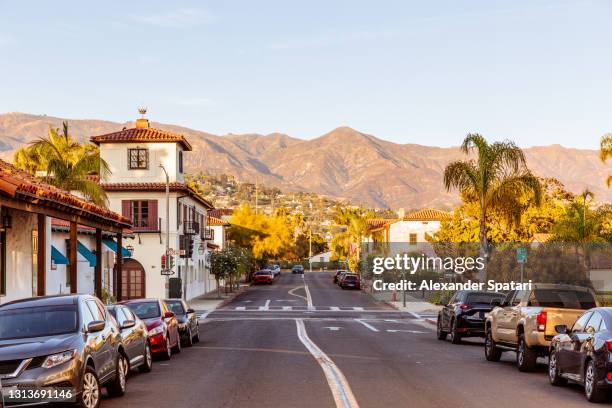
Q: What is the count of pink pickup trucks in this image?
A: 0